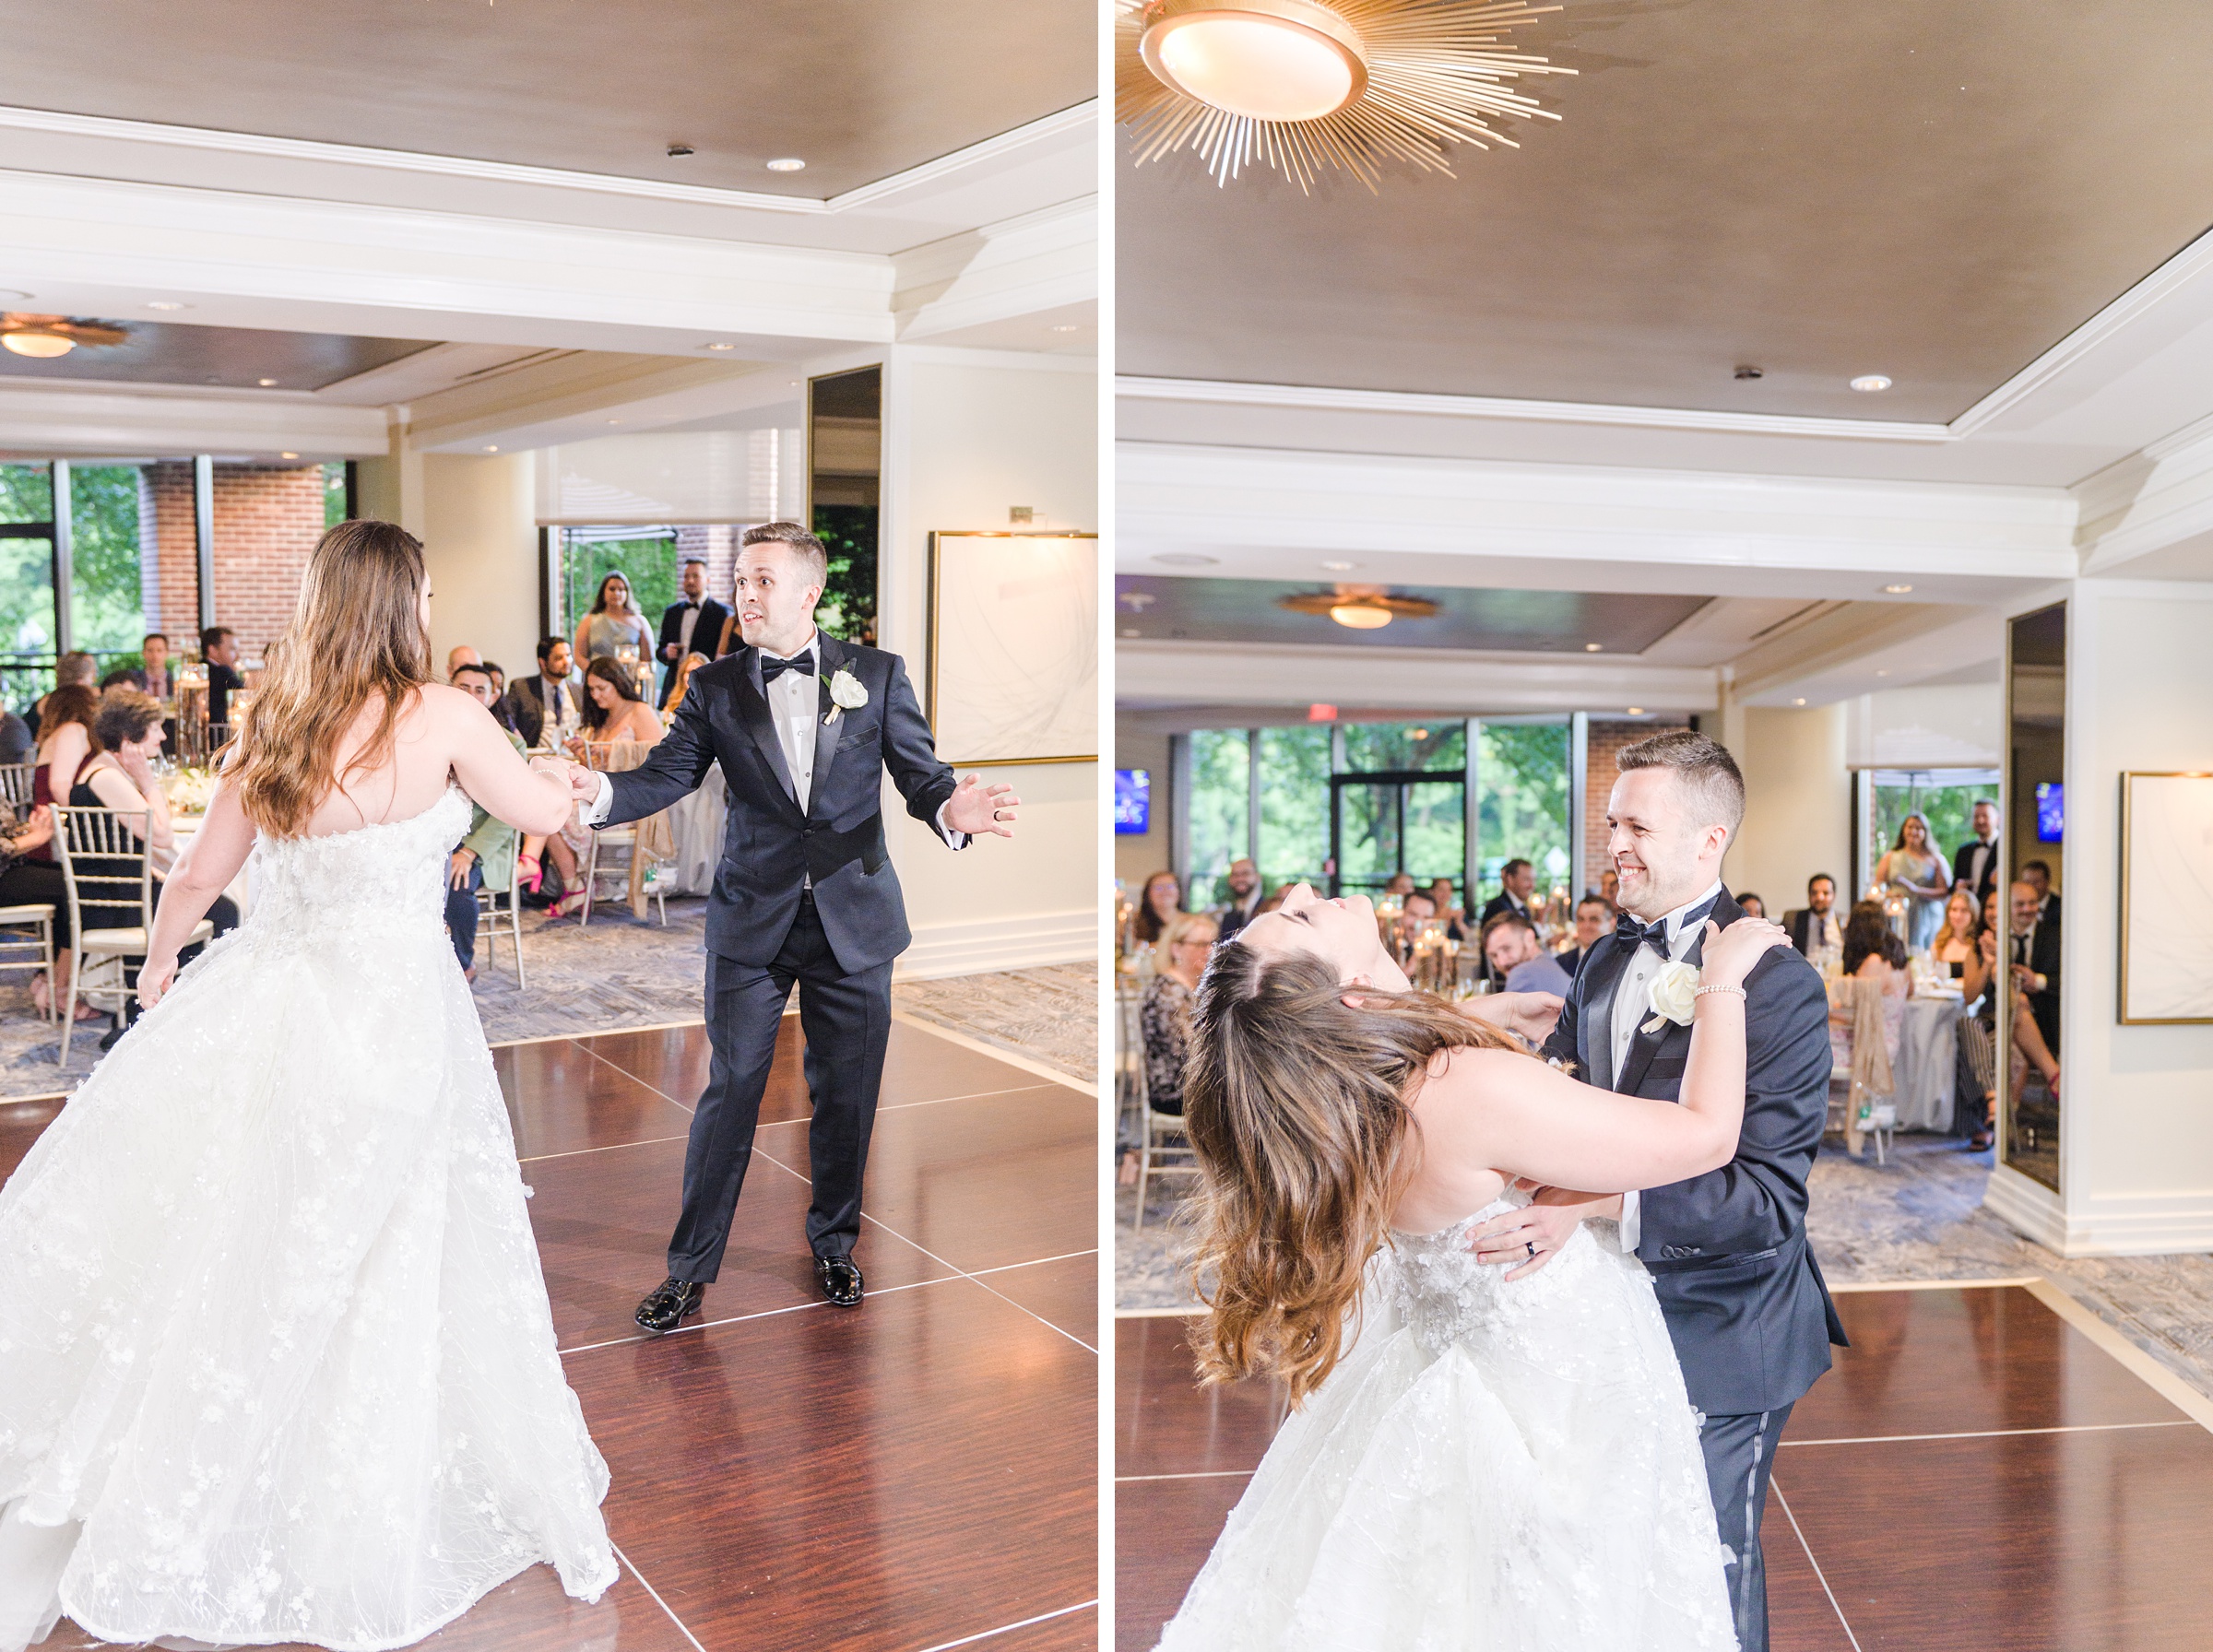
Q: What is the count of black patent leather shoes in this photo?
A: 2